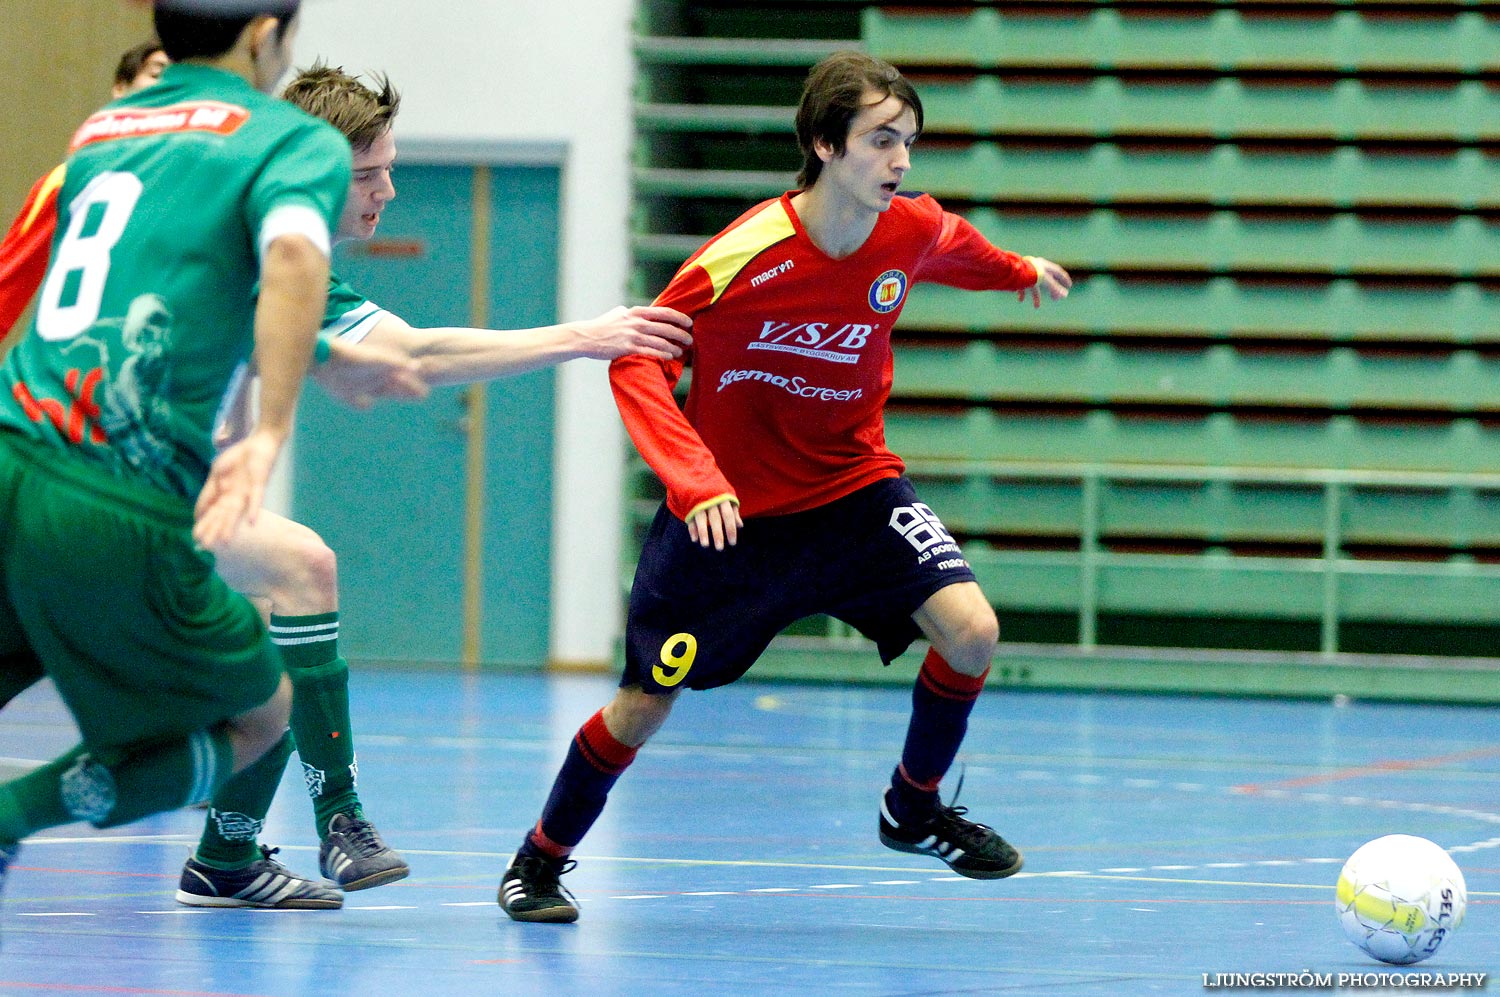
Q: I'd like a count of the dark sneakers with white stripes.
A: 4